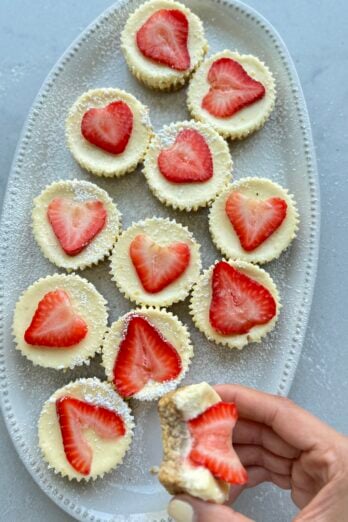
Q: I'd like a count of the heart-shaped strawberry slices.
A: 11